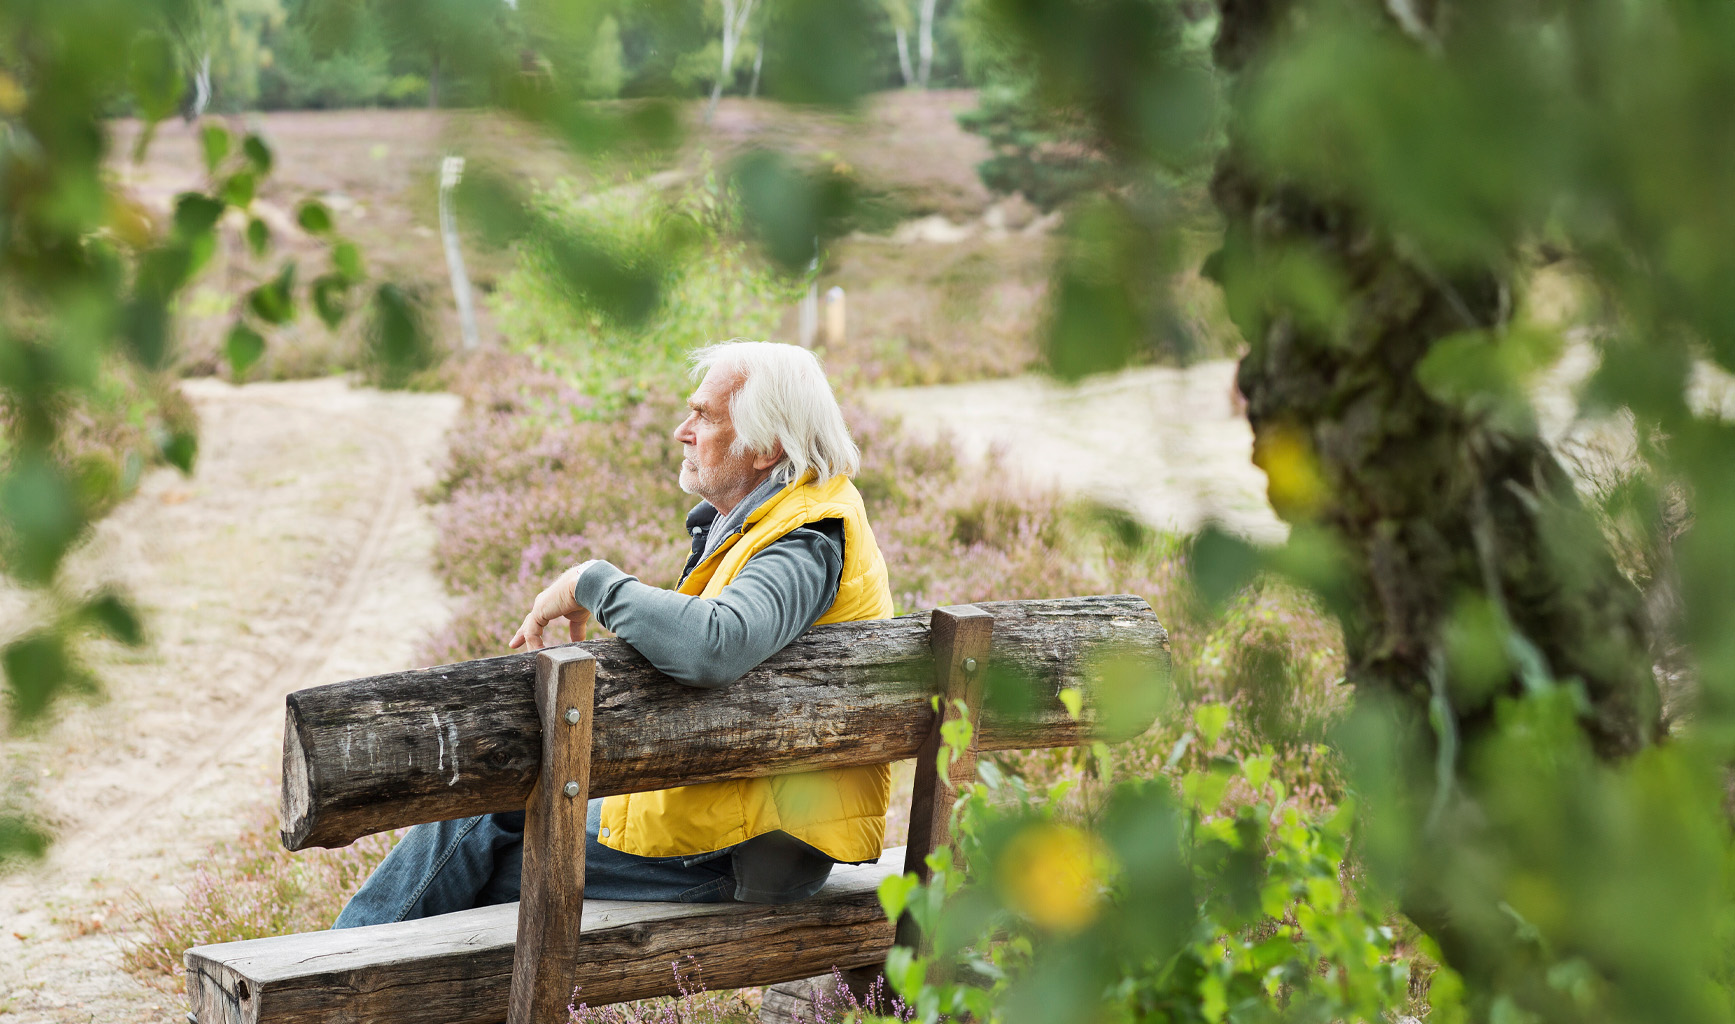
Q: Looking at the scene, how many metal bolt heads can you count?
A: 3